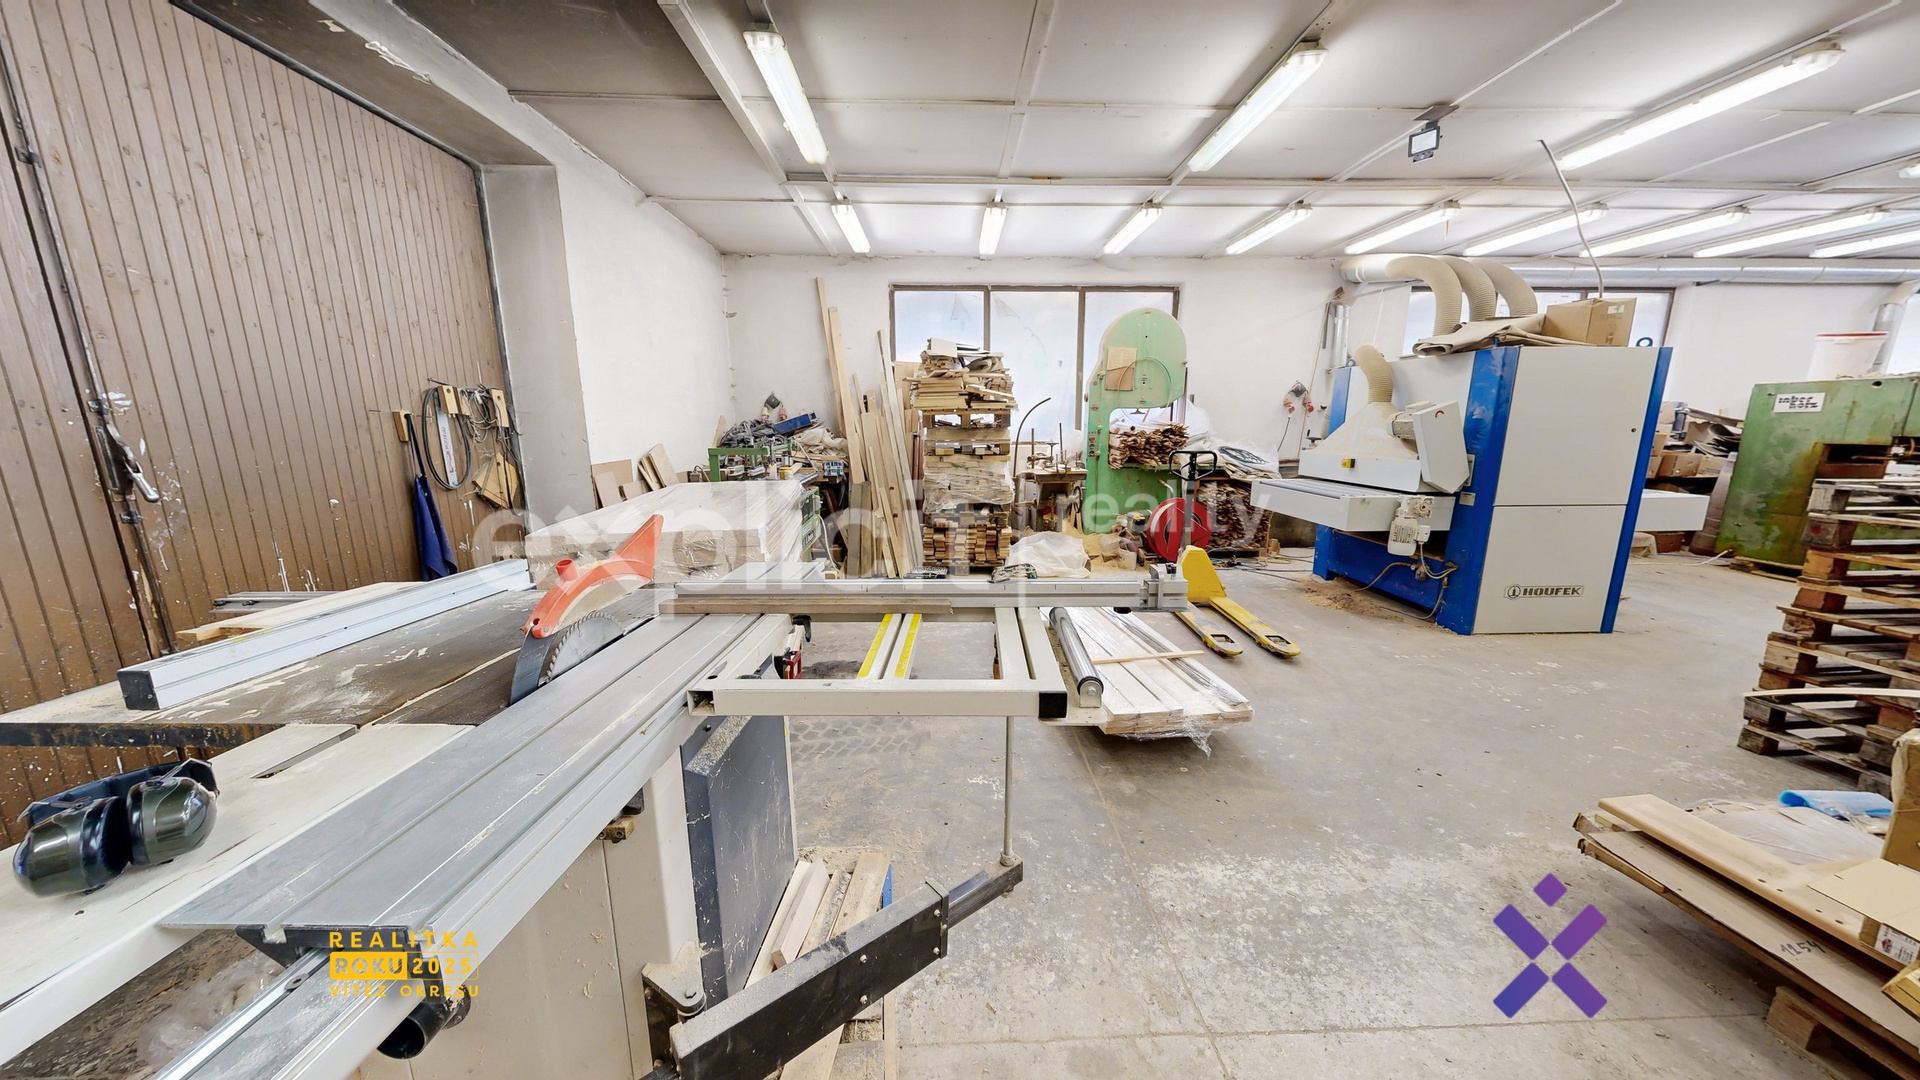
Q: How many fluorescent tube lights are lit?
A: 13